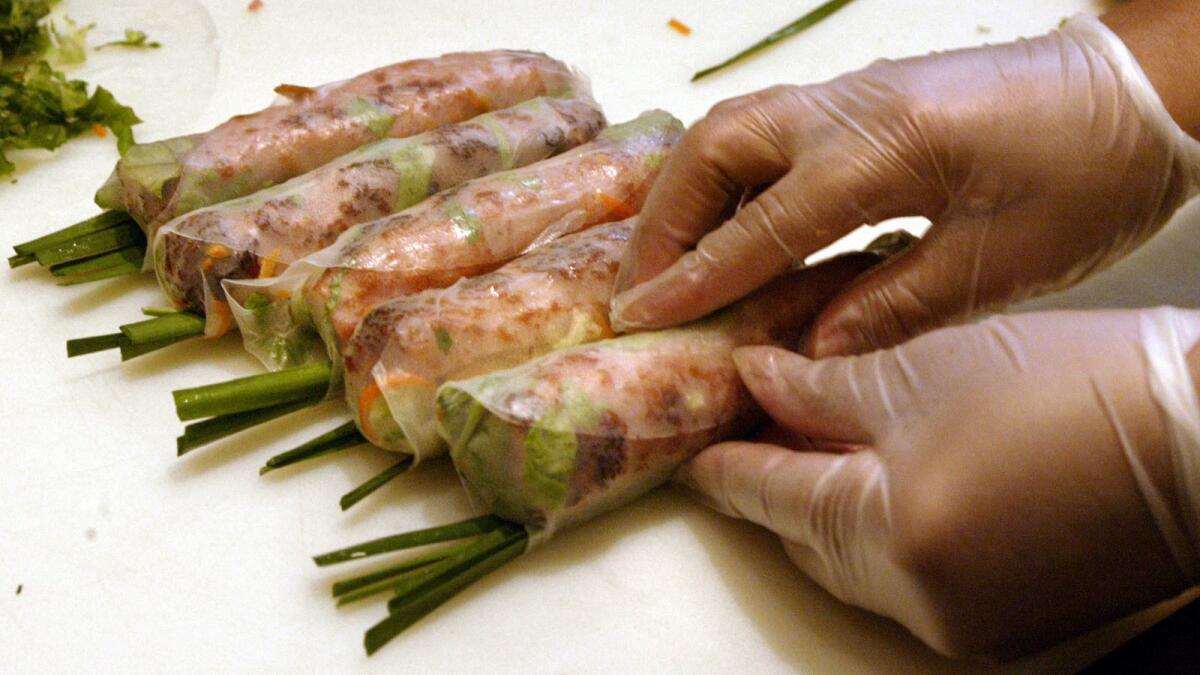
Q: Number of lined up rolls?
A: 5